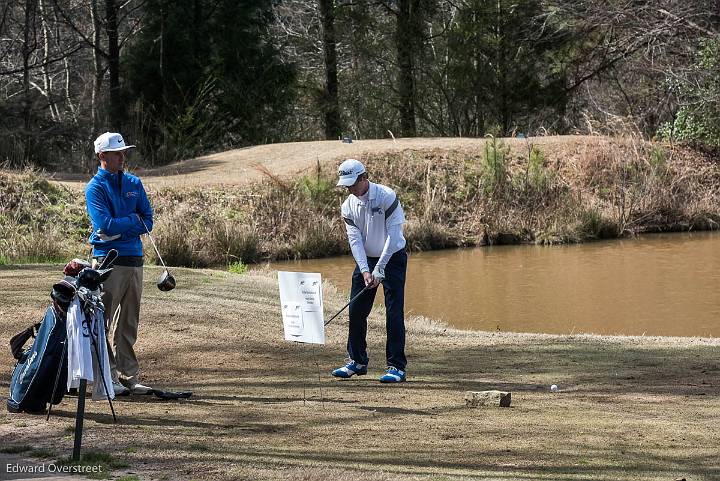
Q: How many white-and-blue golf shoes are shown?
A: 2